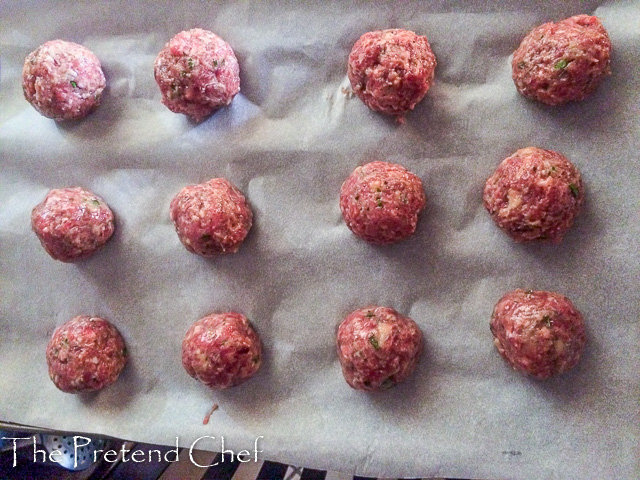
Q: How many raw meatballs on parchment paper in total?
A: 12